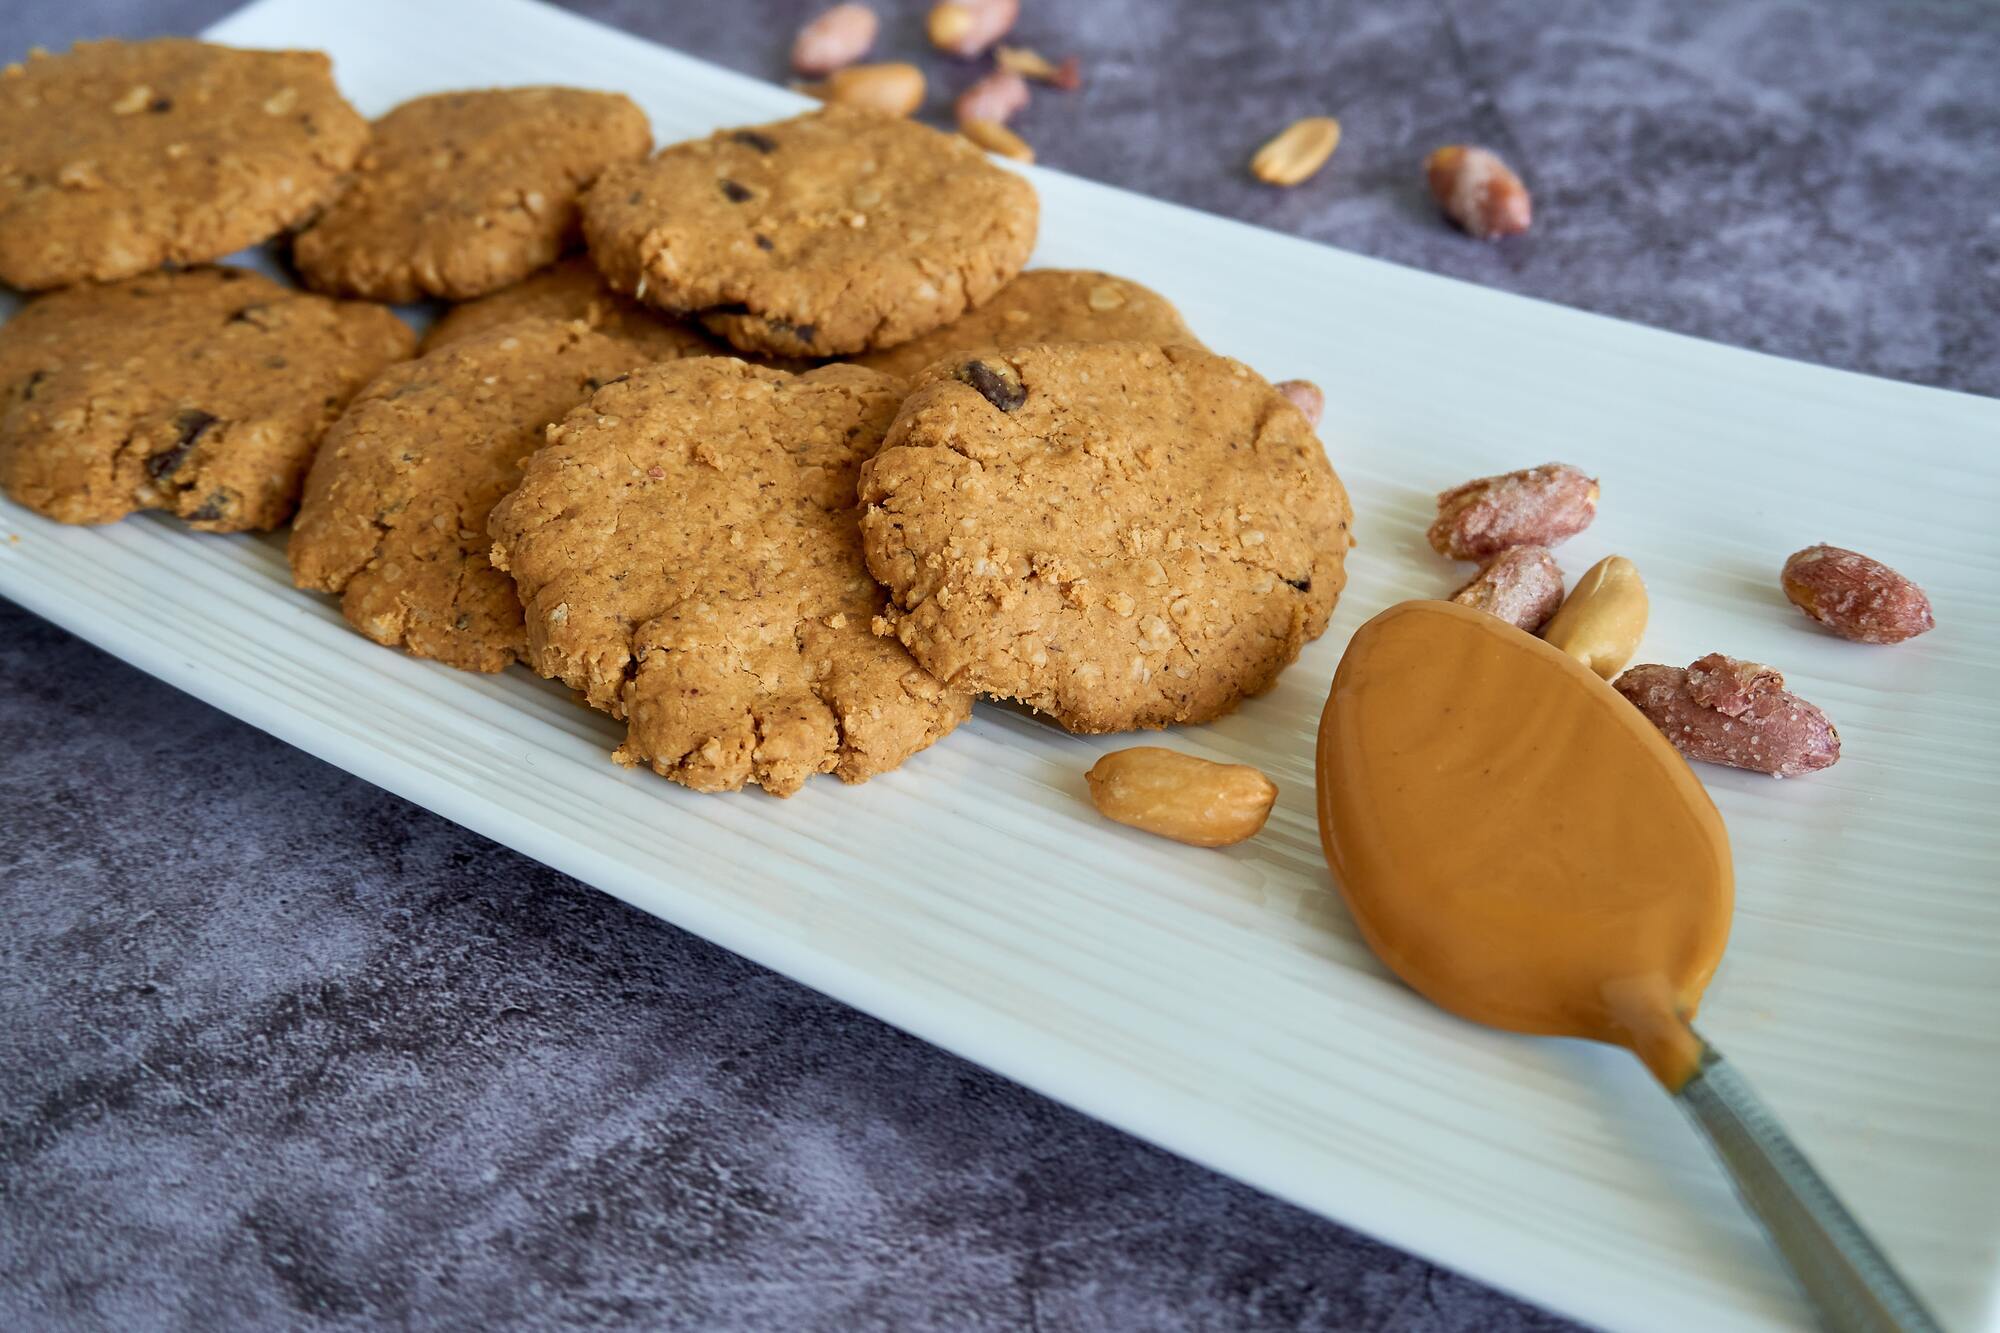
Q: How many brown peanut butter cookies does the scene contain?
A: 9